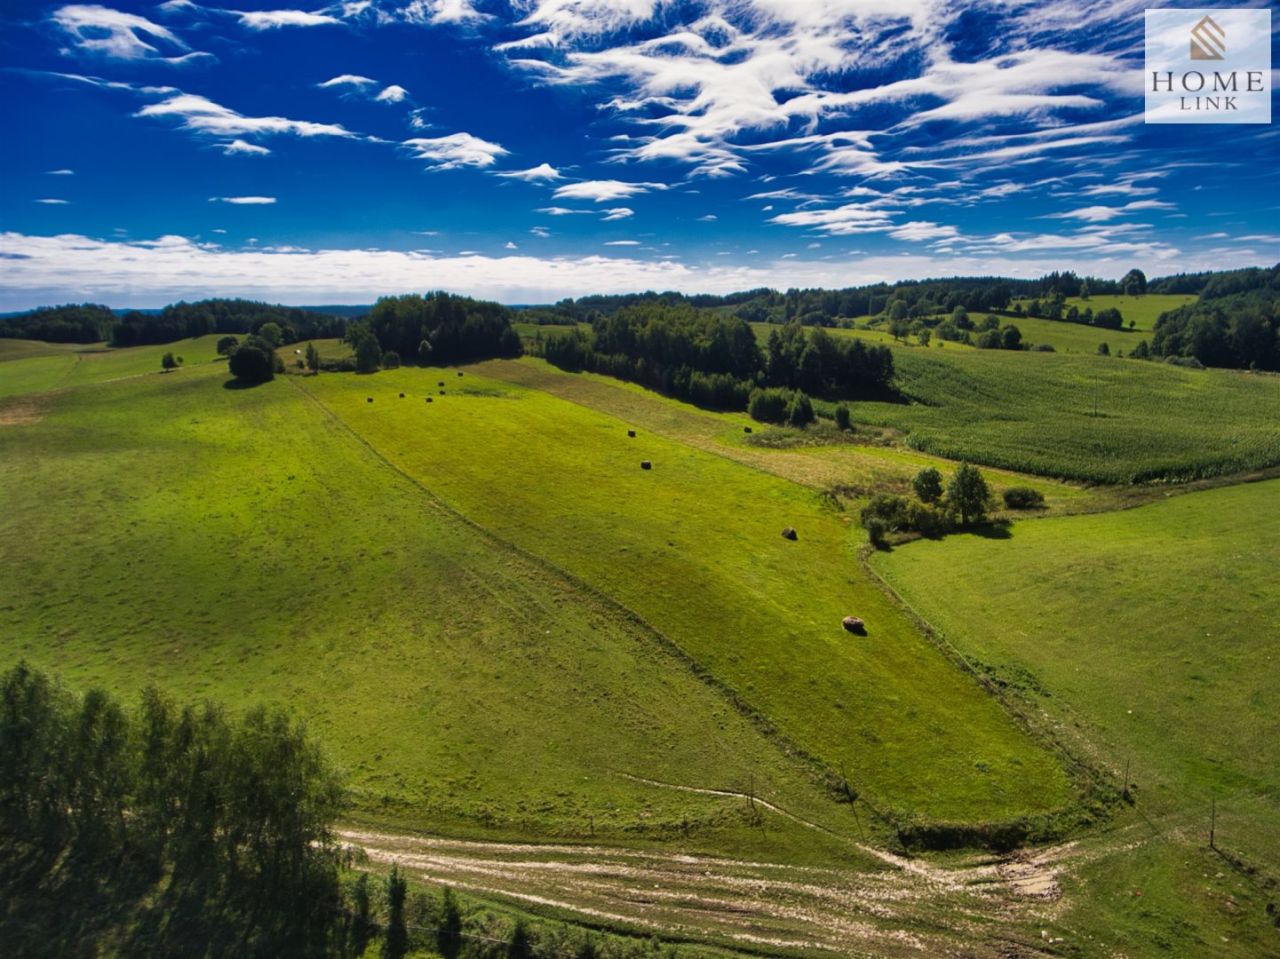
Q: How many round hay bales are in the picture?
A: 11